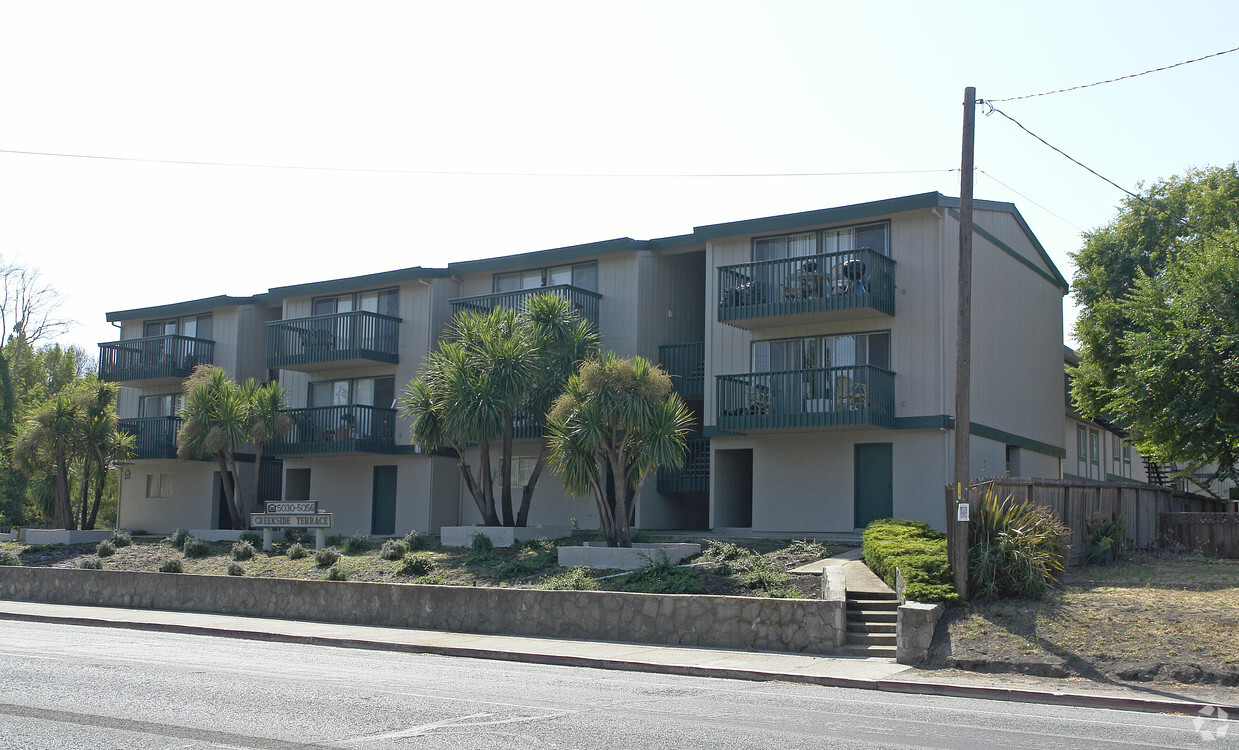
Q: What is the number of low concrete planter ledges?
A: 4